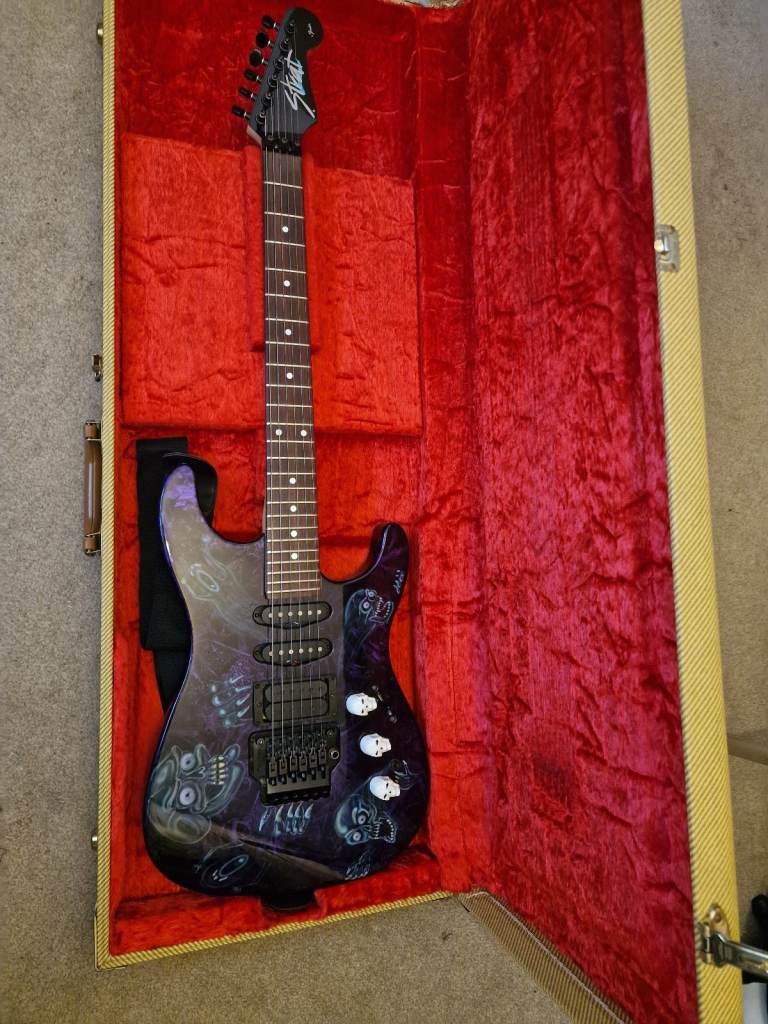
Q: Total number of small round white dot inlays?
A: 10